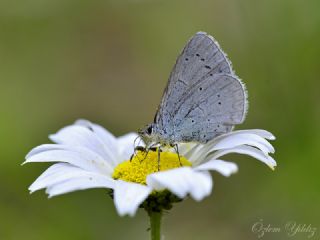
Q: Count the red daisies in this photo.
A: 0